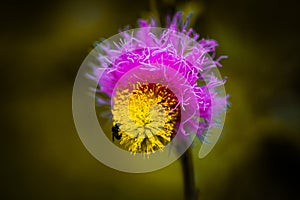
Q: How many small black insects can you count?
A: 1